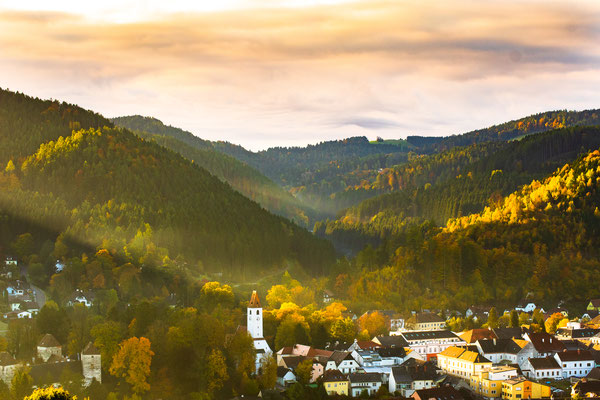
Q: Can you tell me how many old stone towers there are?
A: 3